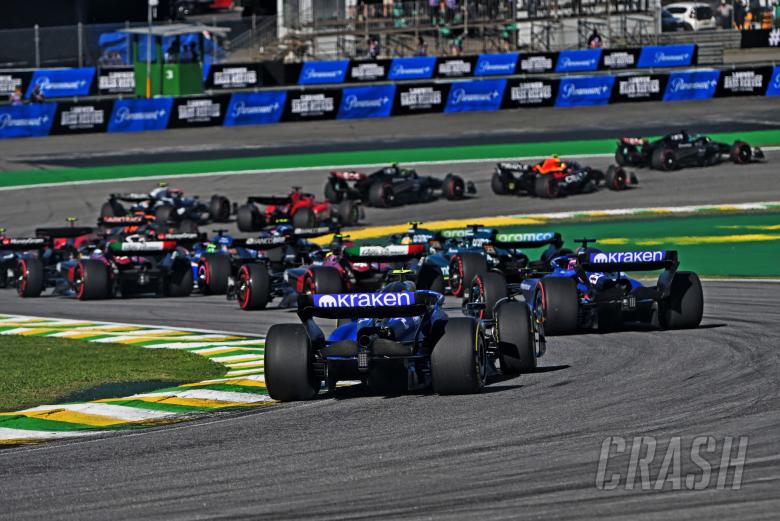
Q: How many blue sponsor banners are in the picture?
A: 14